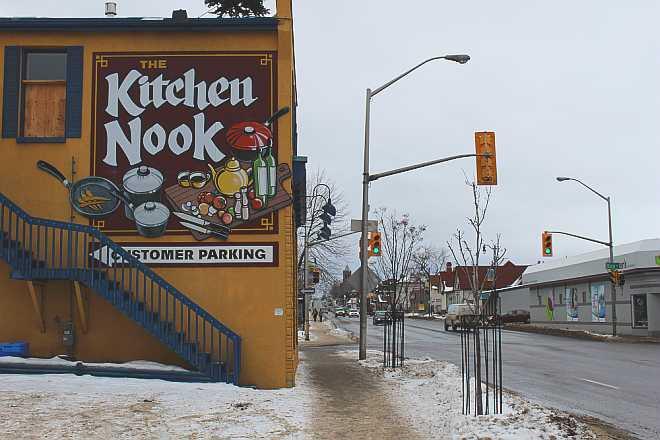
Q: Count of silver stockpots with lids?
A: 2